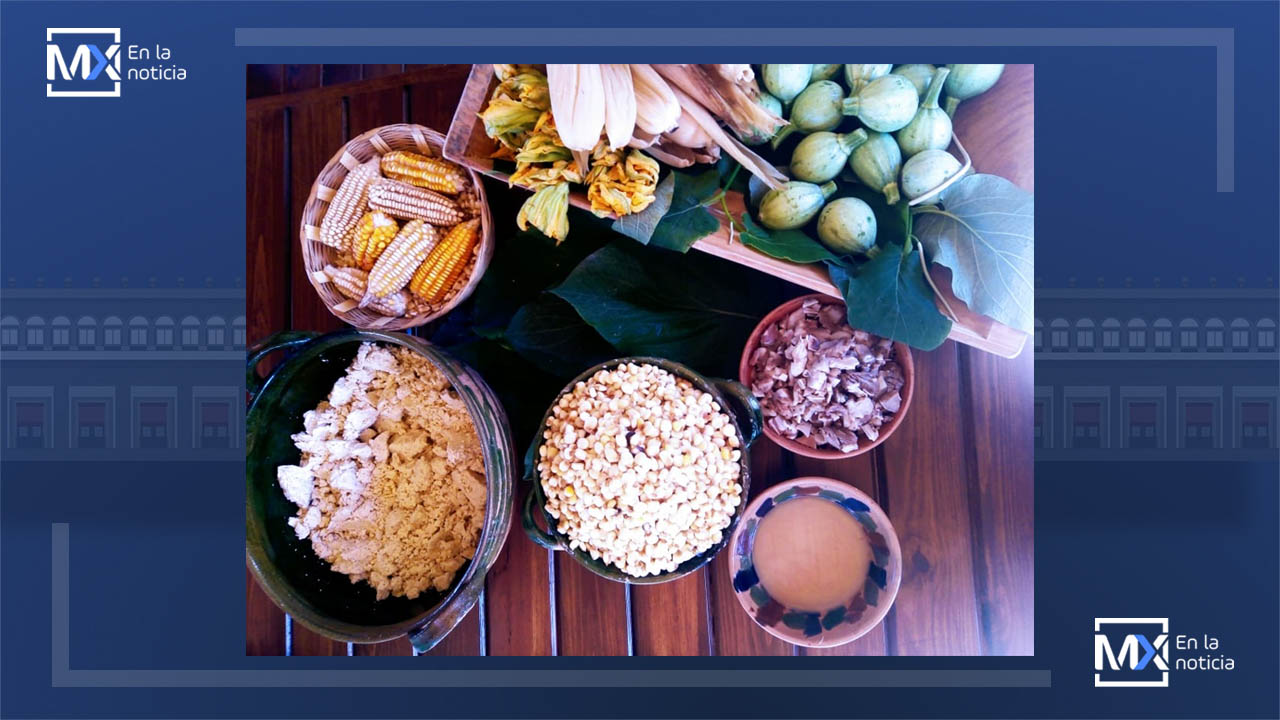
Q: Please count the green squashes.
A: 14